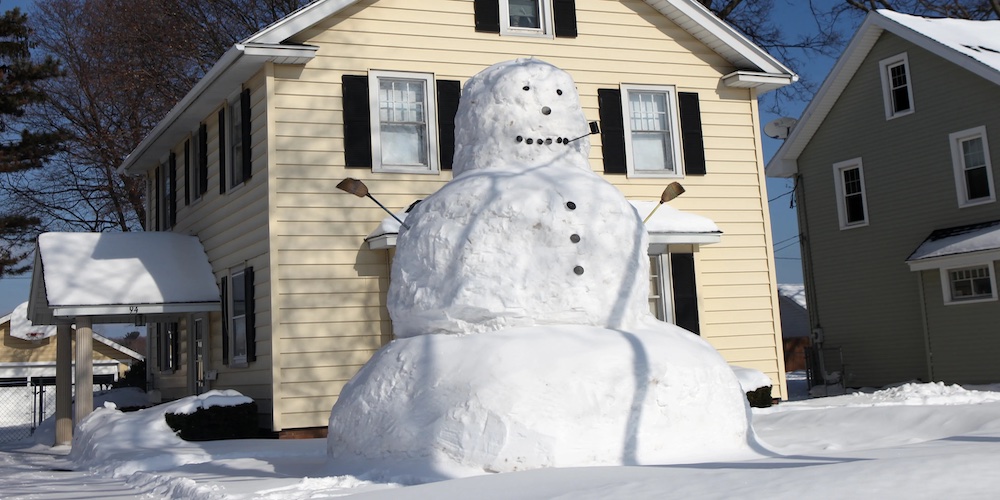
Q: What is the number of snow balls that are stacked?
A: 3